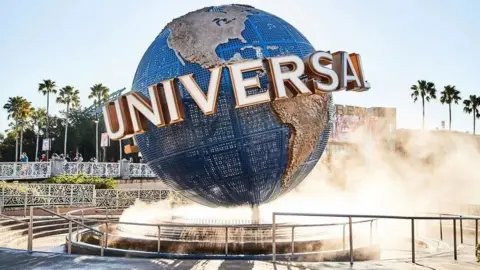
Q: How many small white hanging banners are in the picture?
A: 2